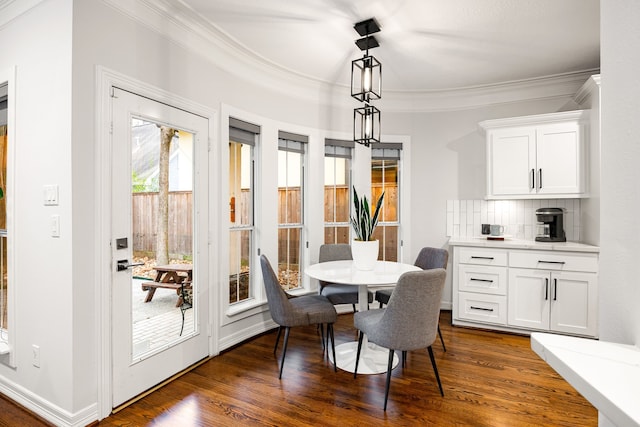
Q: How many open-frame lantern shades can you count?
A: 2